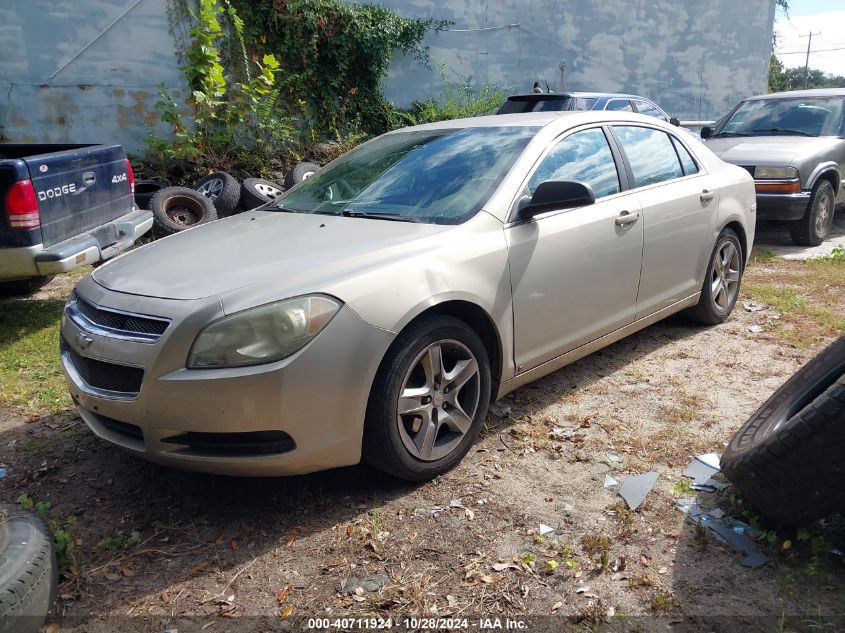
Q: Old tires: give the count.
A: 7